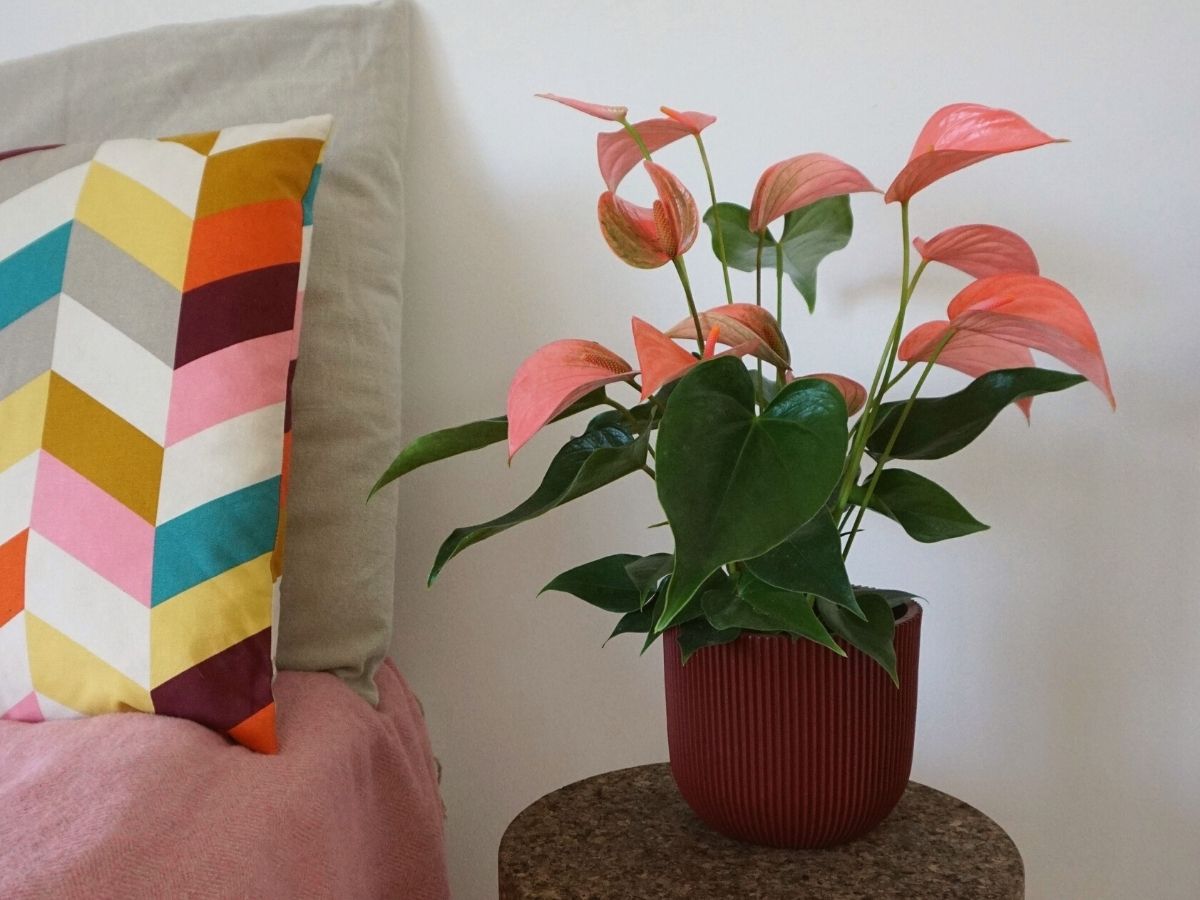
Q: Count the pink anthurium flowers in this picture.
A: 12